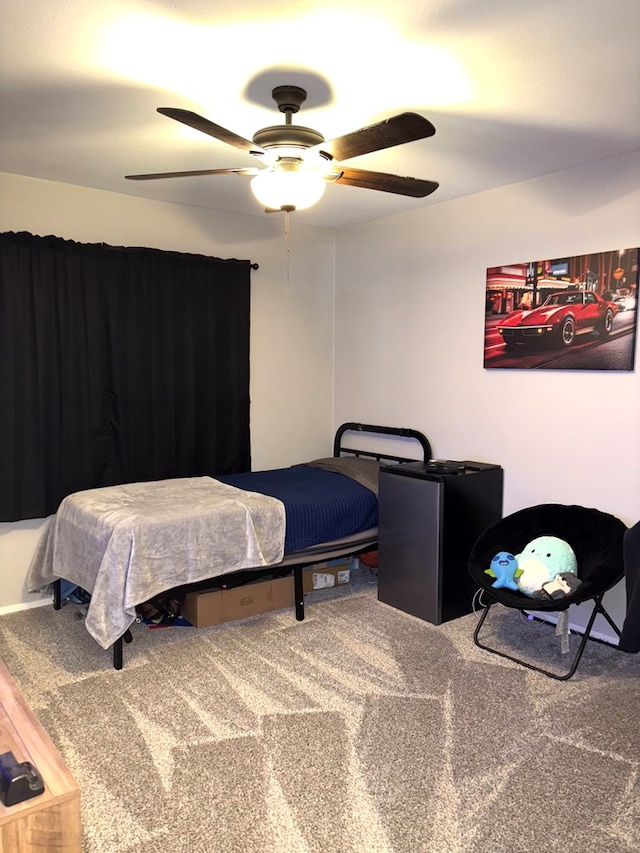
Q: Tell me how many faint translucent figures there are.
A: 0